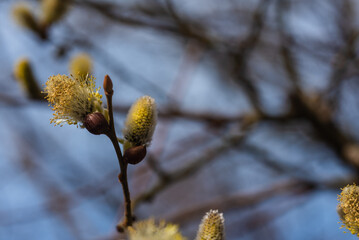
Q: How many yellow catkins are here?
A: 9